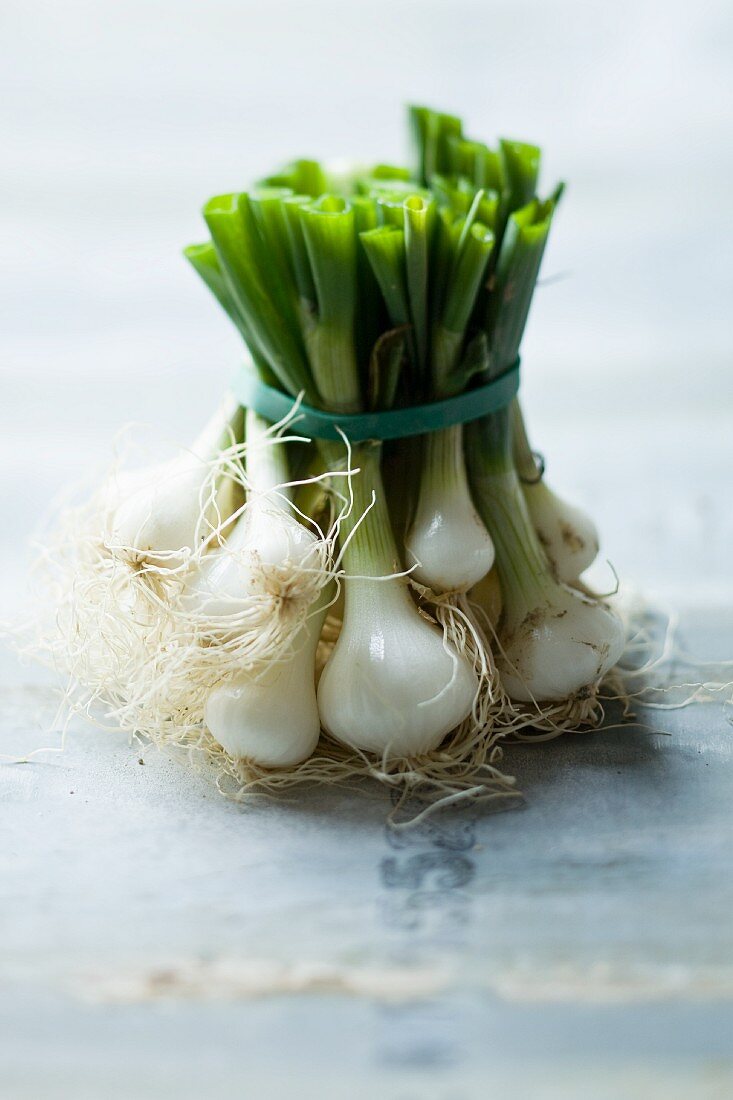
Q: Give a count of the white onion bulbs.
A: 7